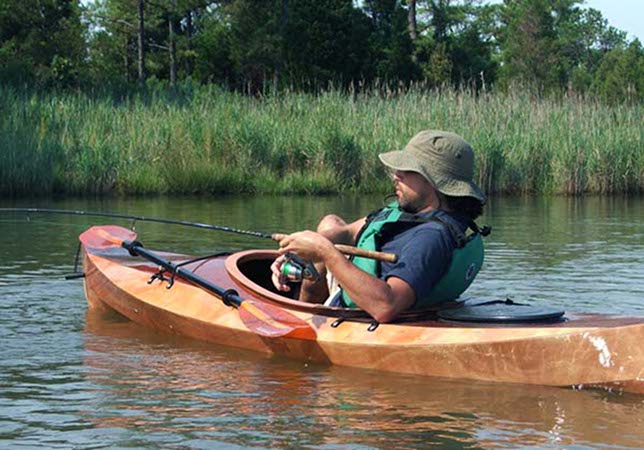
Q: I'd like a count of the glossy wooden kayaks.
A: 1